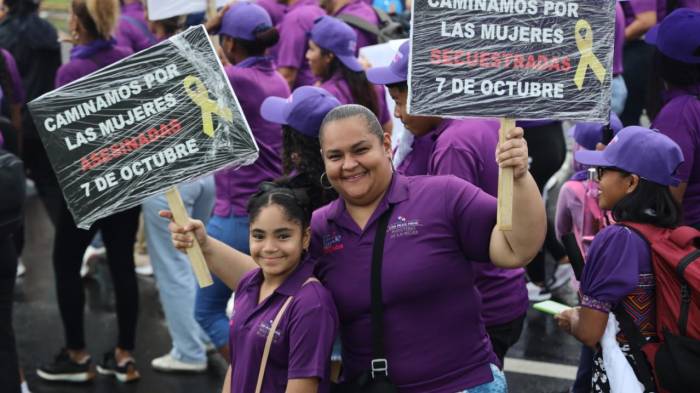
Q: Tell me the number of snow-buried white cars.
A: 0